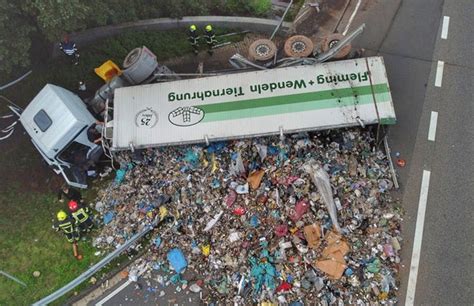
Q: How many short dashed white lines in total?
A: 3